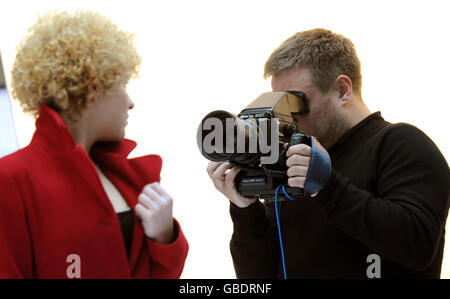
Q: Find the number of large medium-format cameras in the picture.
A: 1